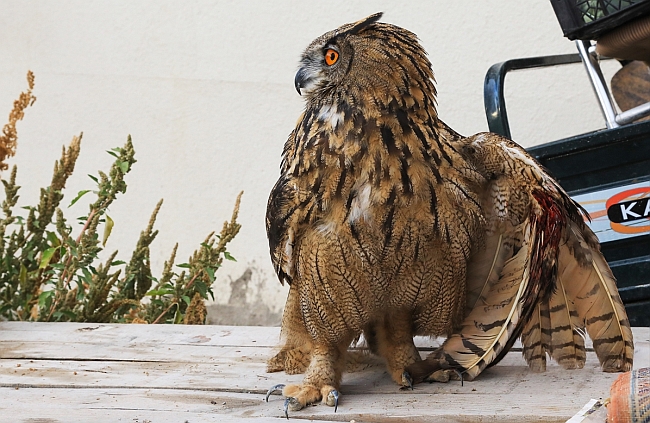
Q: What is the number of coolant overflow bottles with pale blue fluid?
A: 0